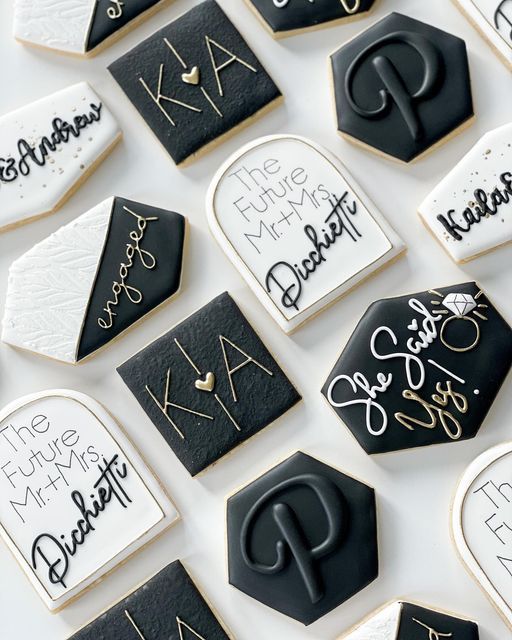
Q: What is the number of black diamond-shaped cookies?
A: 3